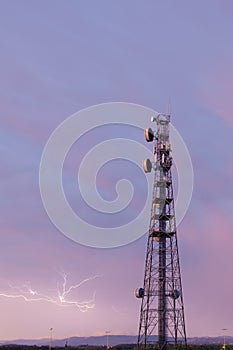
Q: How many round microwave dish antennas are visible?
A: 5